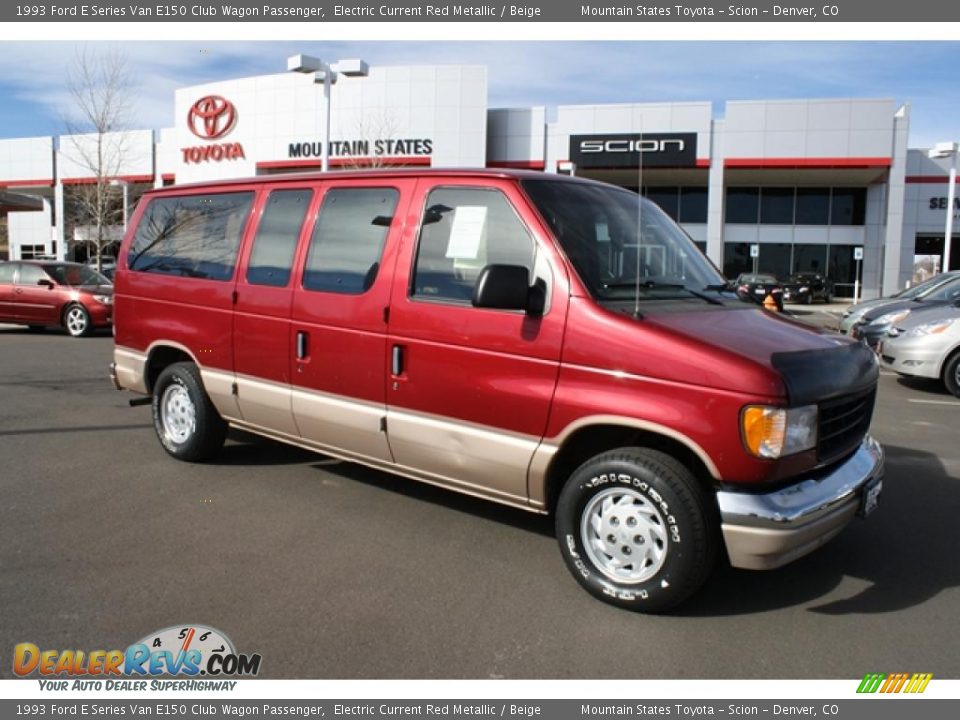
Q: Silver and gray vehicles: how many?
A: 3